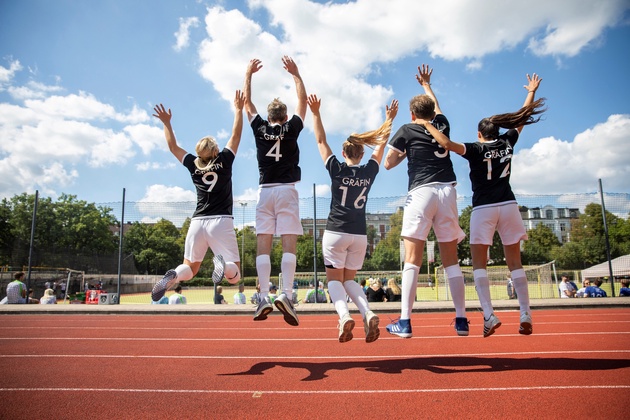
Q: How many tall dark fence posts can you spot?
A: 4